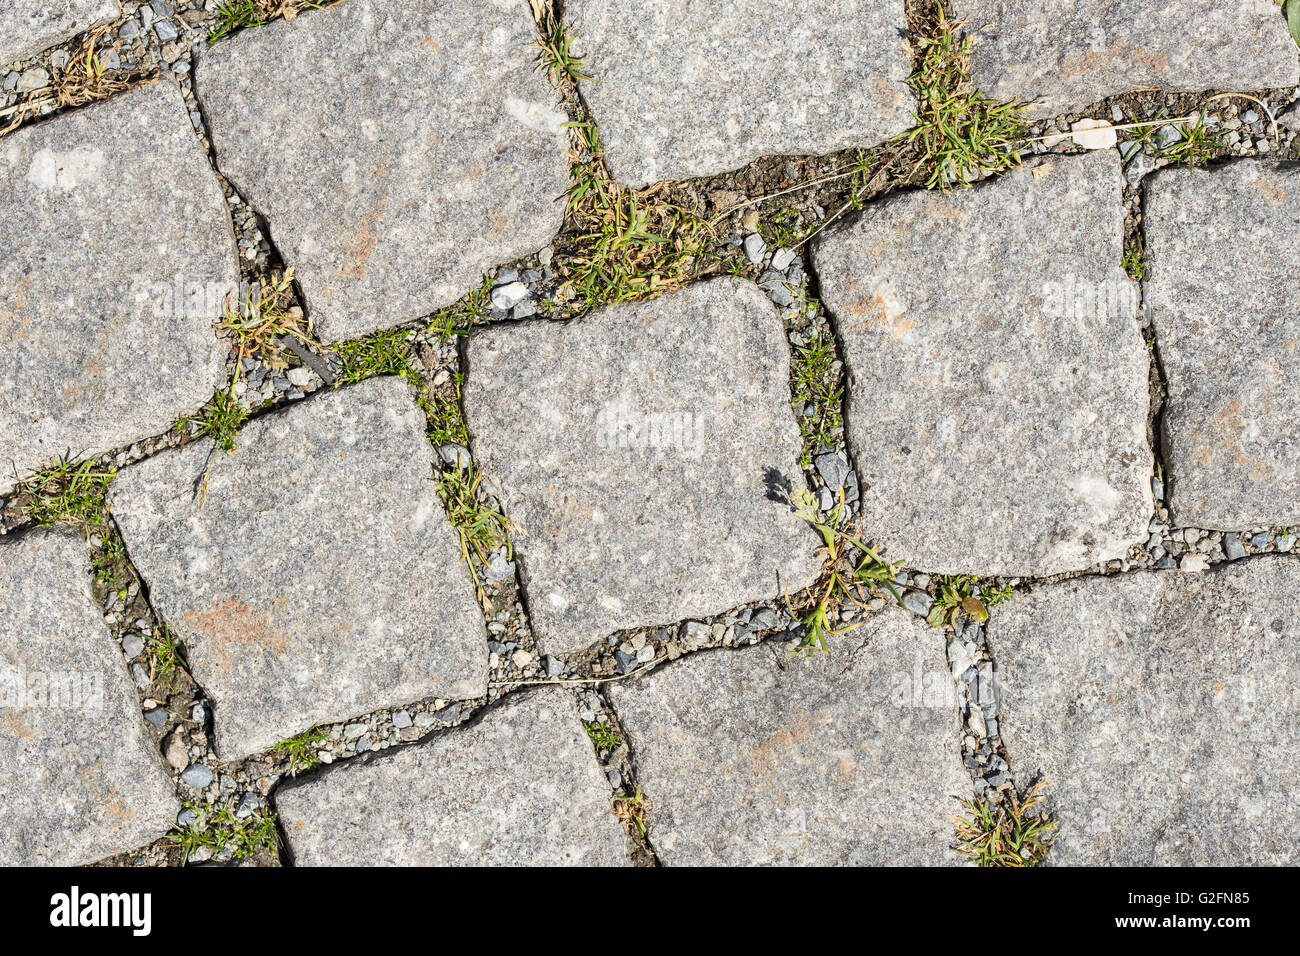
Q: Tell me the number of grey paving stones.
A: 13